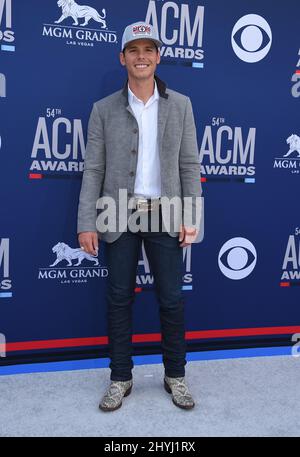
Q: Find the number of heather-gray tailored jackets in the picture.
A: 1